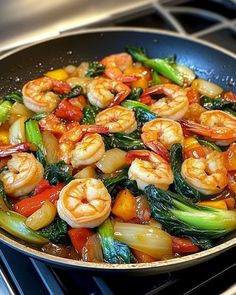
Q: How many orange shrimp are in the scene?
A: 12